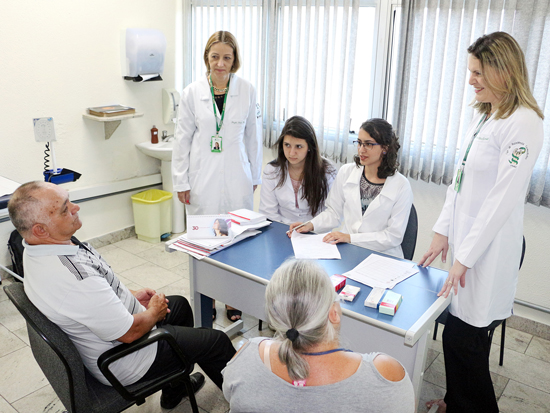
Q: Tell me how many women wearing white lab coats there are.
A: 4